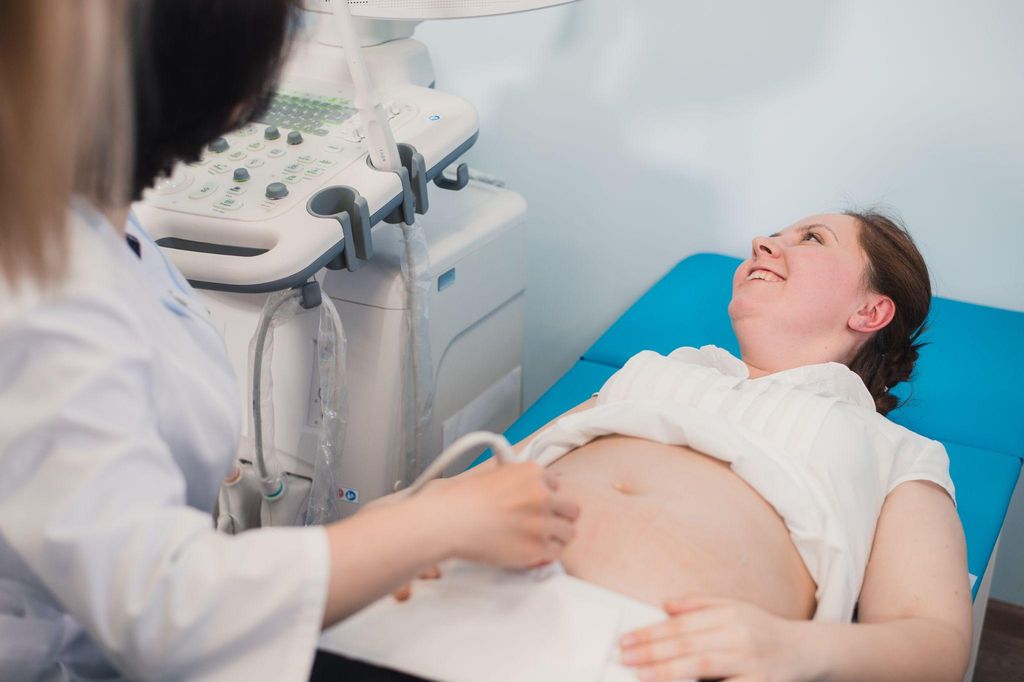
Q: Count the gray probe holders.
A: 2